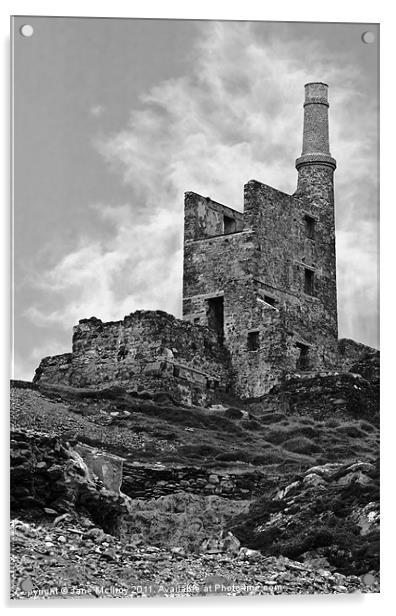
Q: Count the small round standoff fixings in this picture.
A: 4